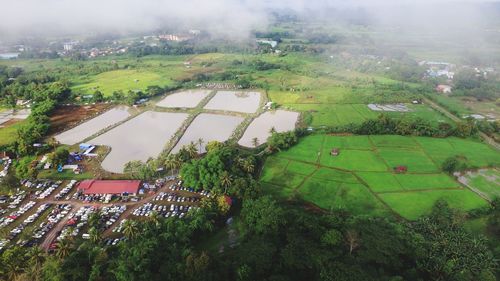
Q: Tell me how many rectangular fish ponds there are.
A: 6